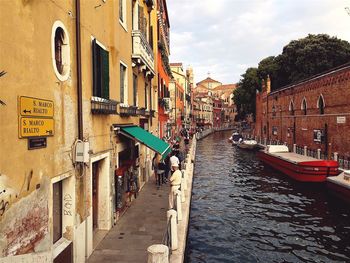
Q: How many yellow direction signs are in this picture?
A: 2